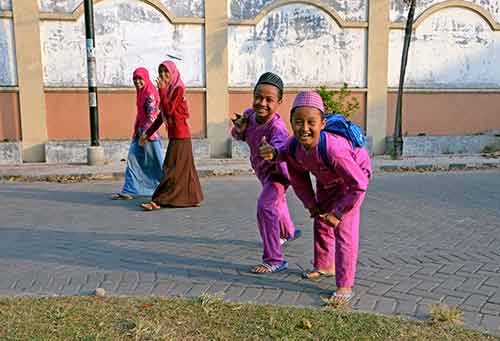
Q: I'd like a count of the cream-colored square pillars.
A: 3